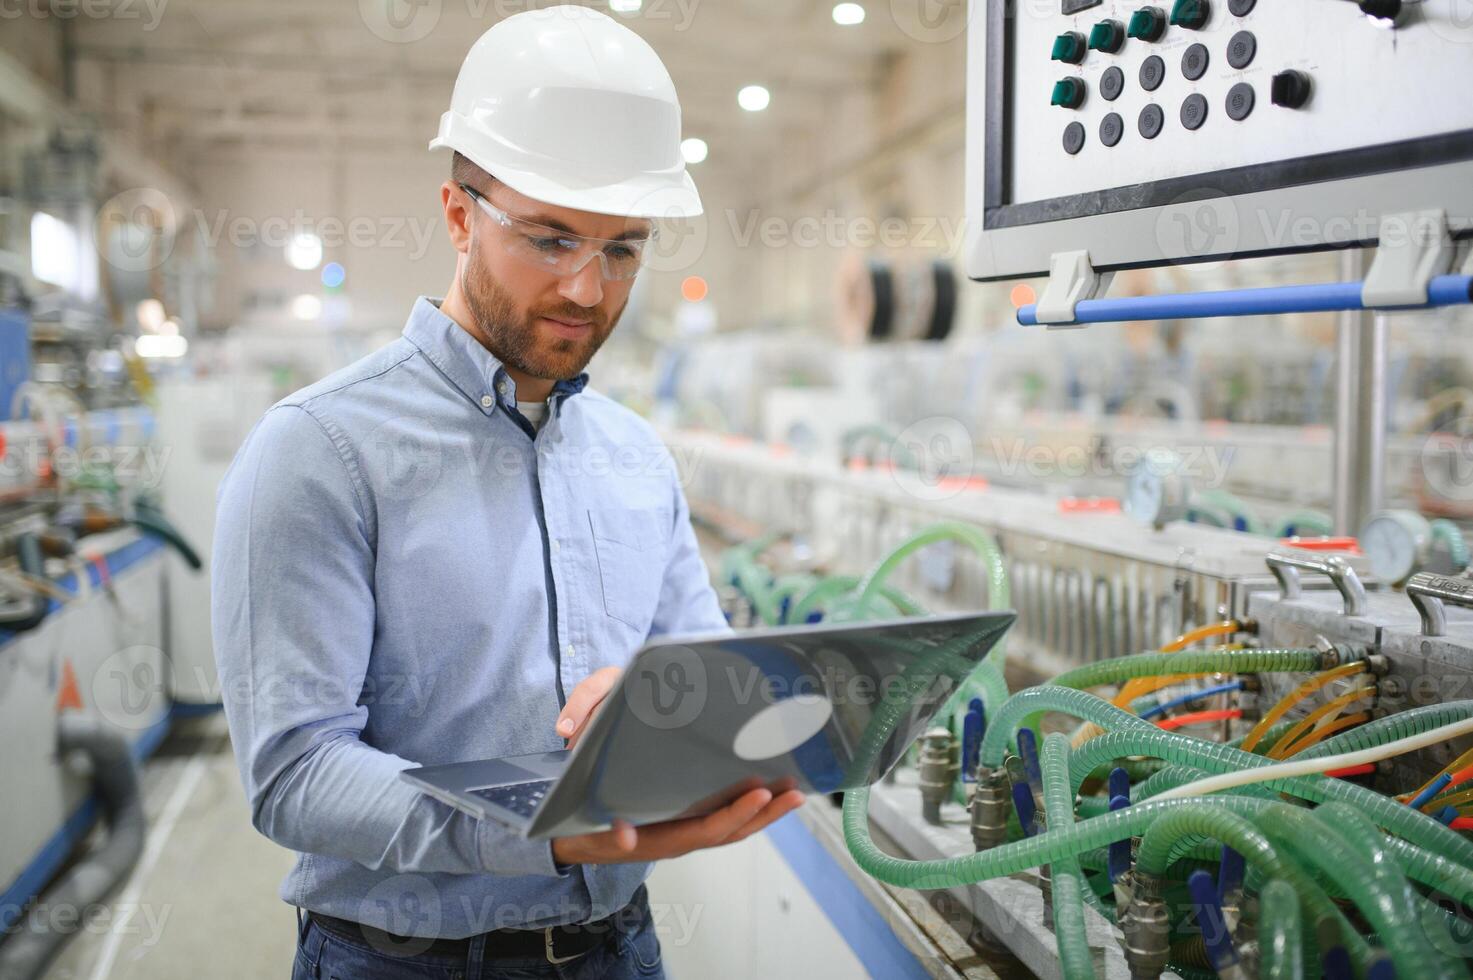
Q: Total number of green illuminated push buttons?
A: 5